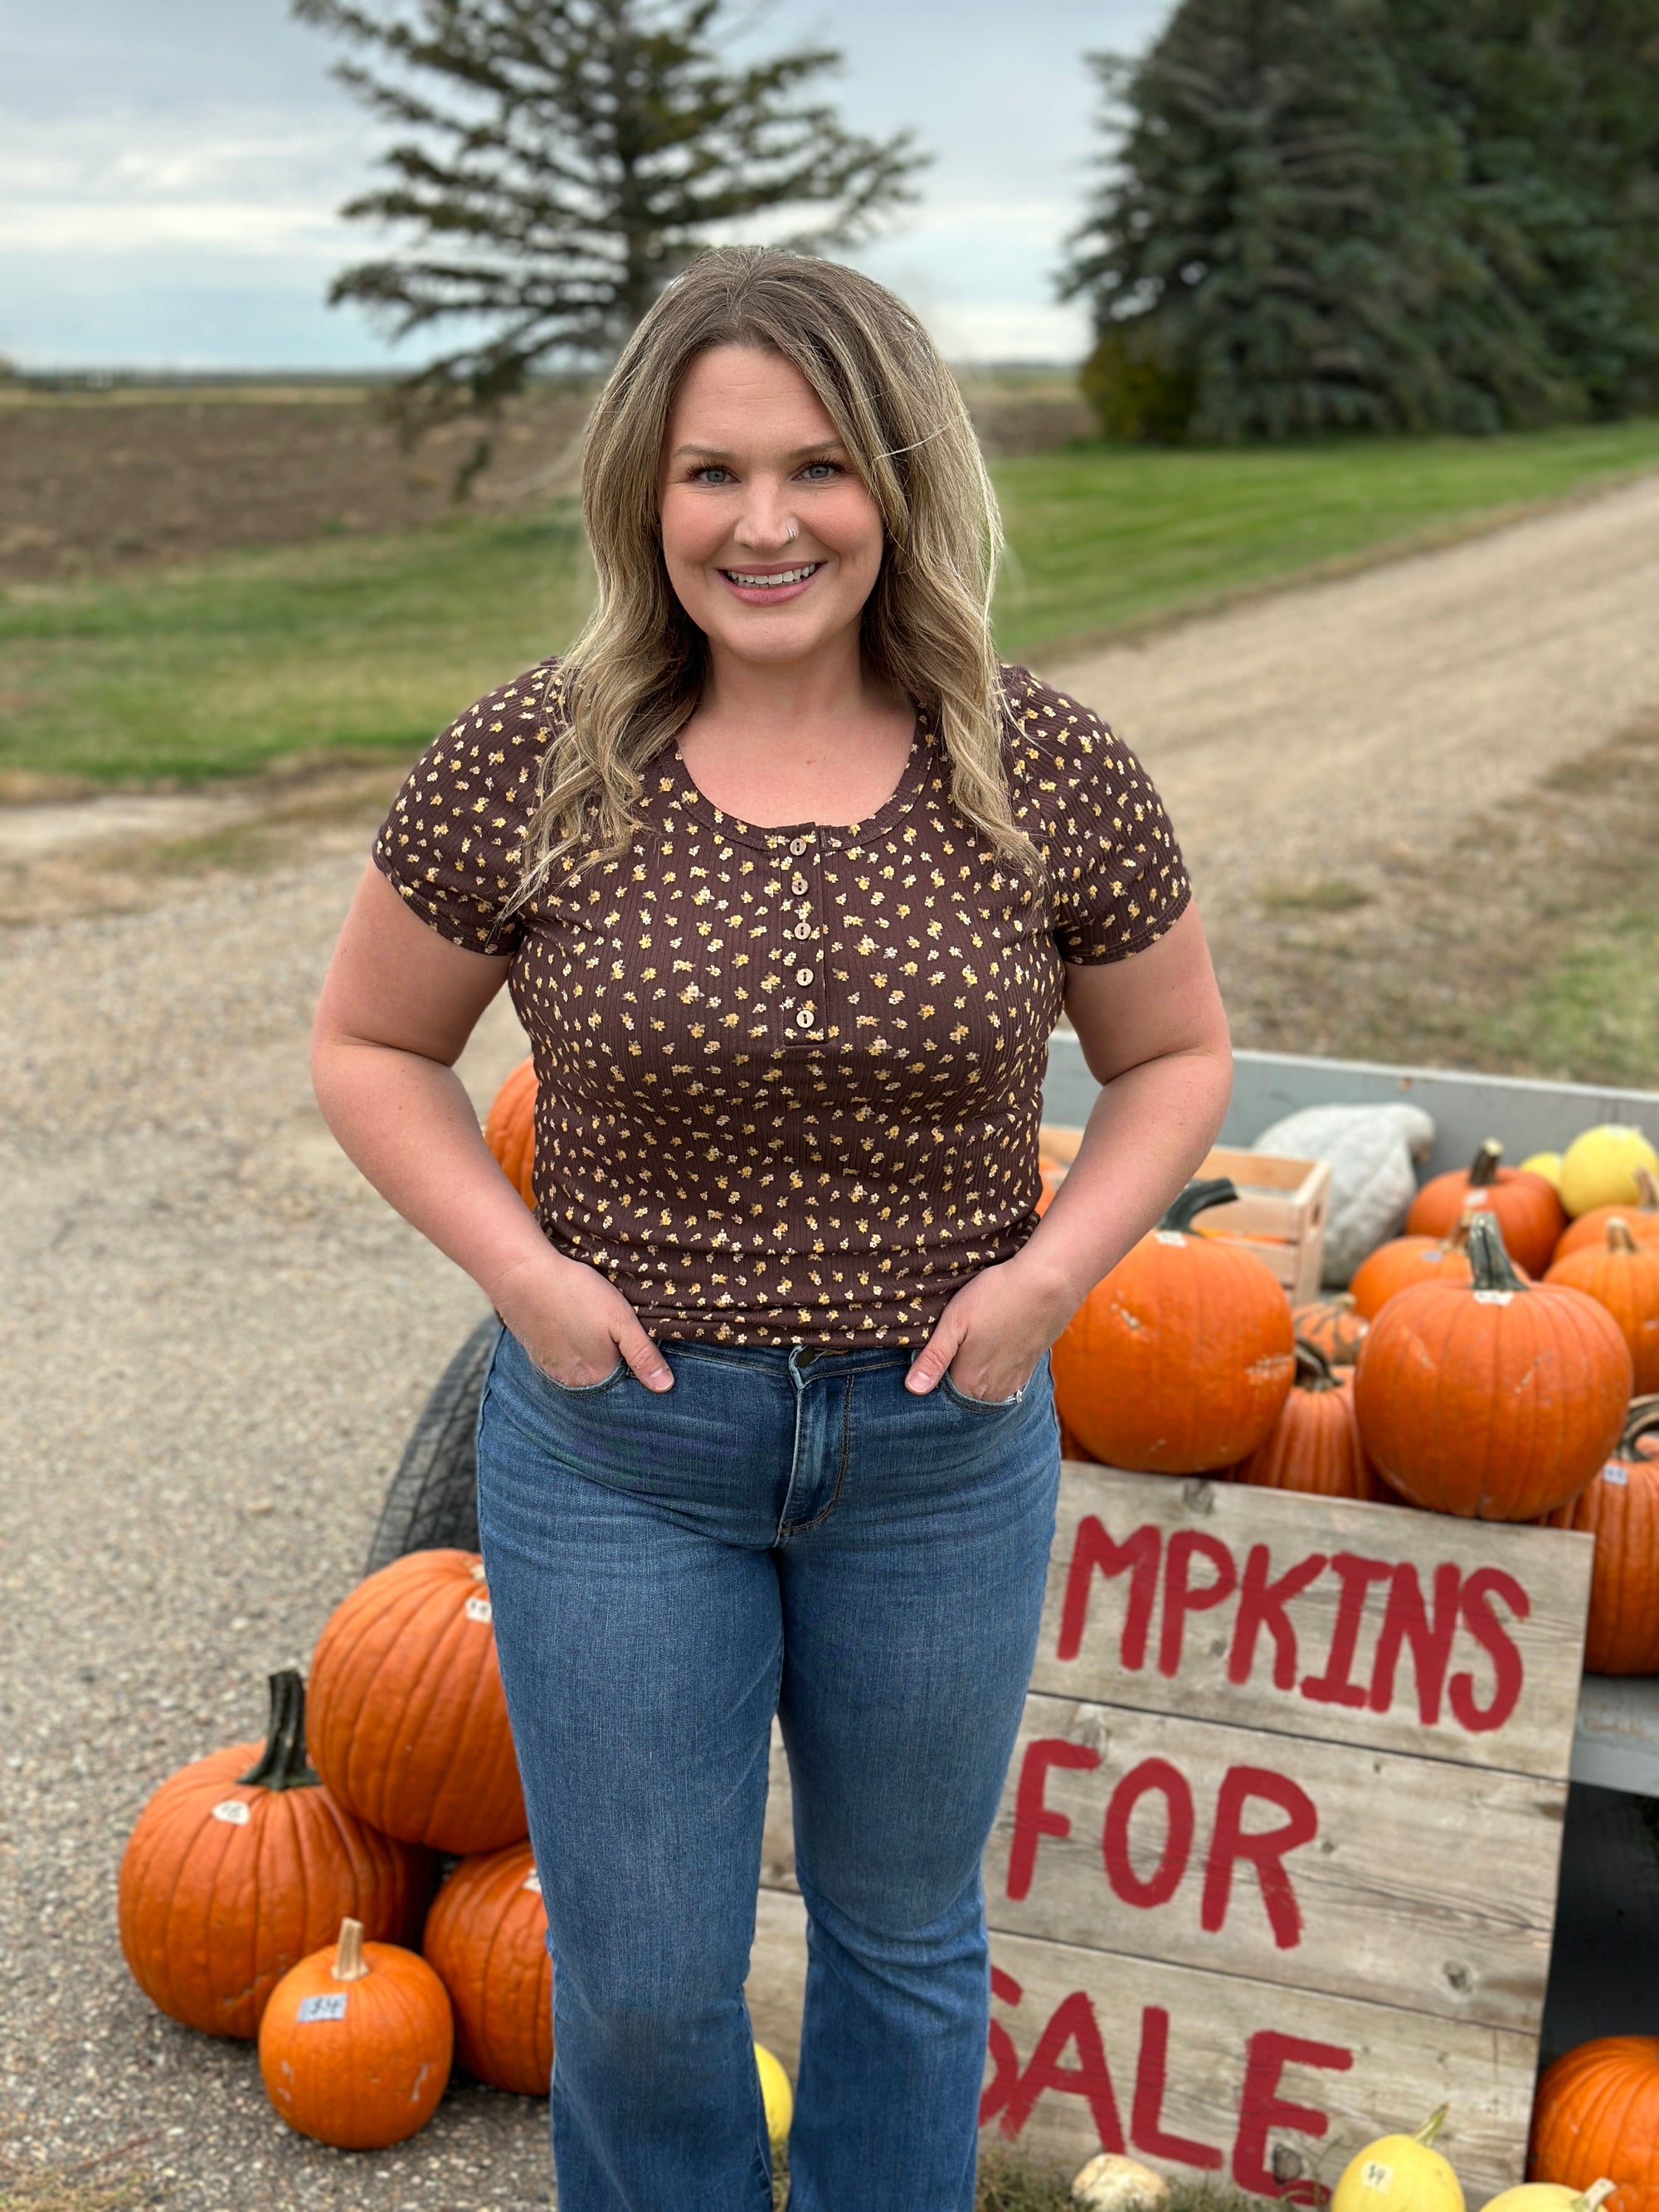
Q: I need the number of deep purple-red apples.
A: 0